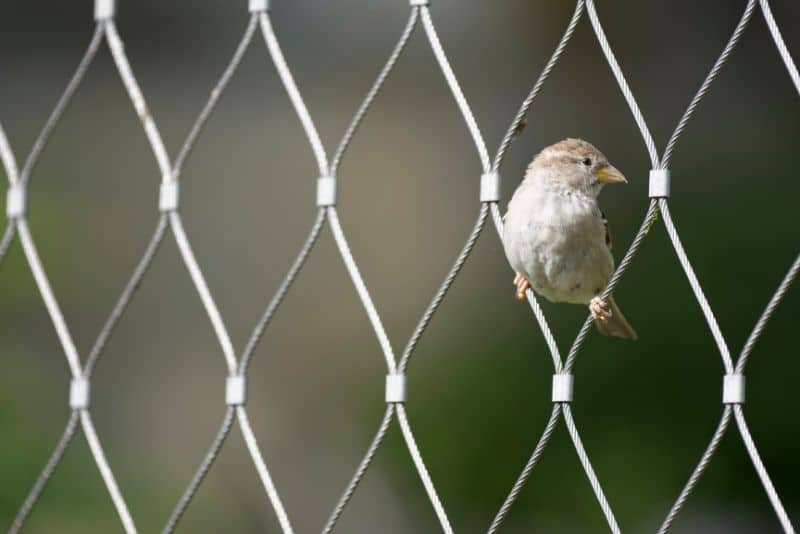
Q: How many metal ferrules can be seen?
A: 13